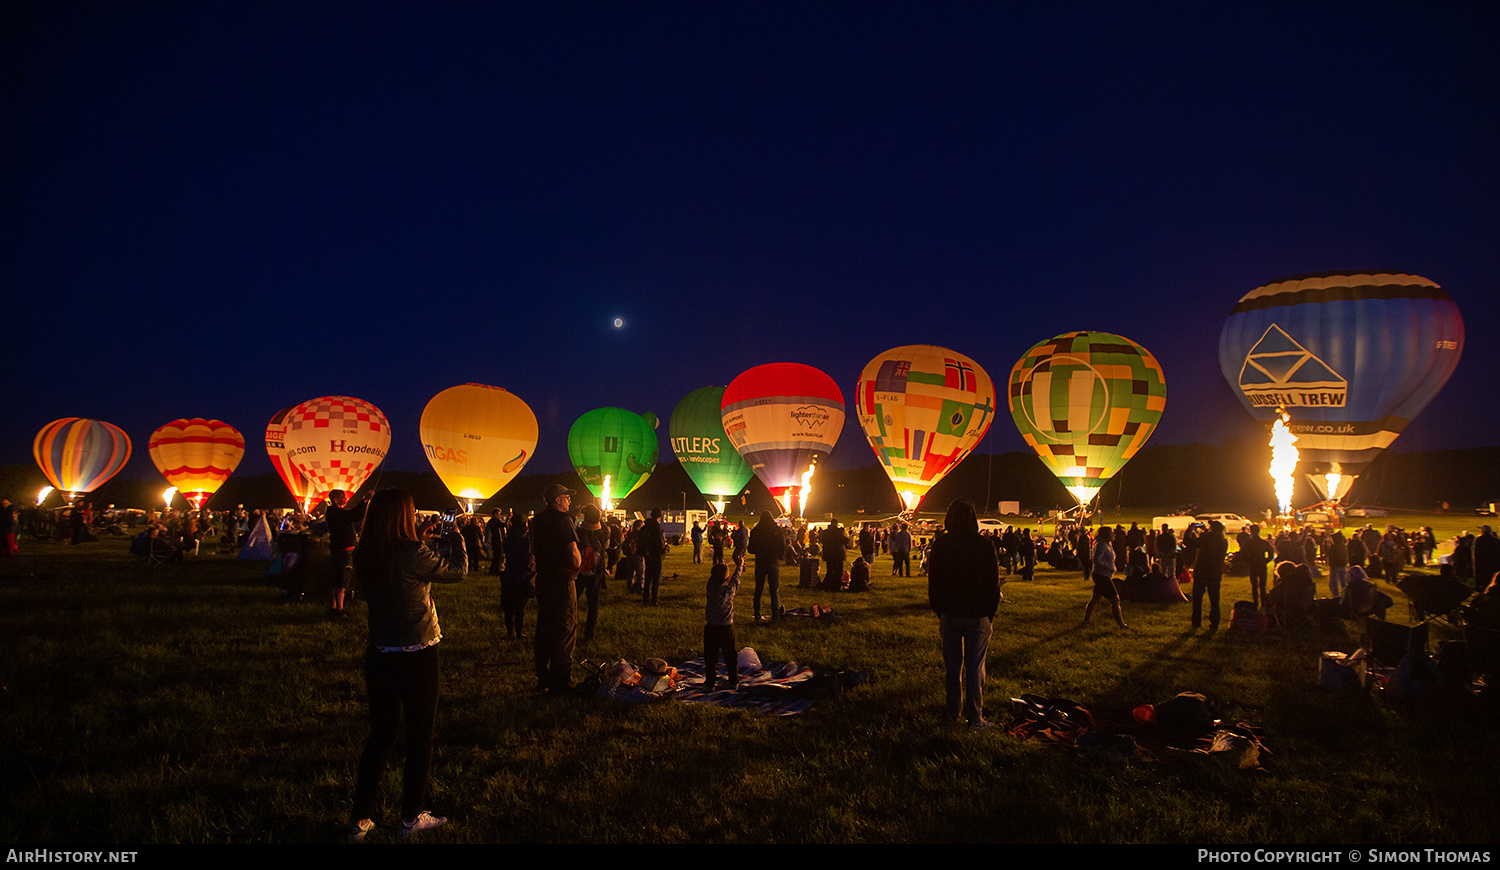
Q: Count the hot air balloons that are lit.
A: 11